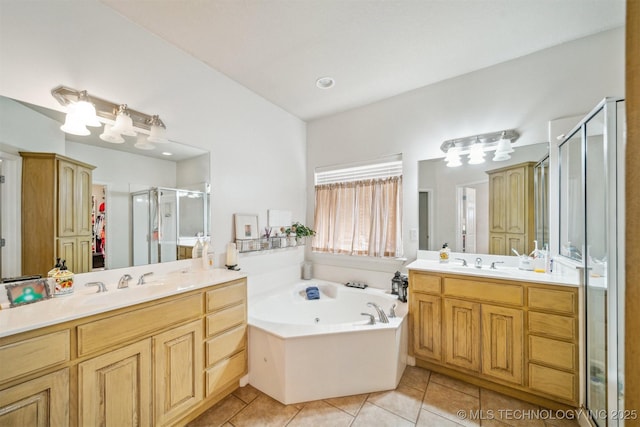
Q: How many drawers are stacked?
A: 8